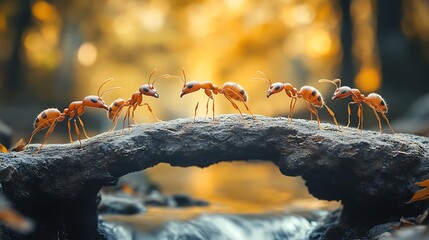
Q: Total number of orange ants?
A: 5